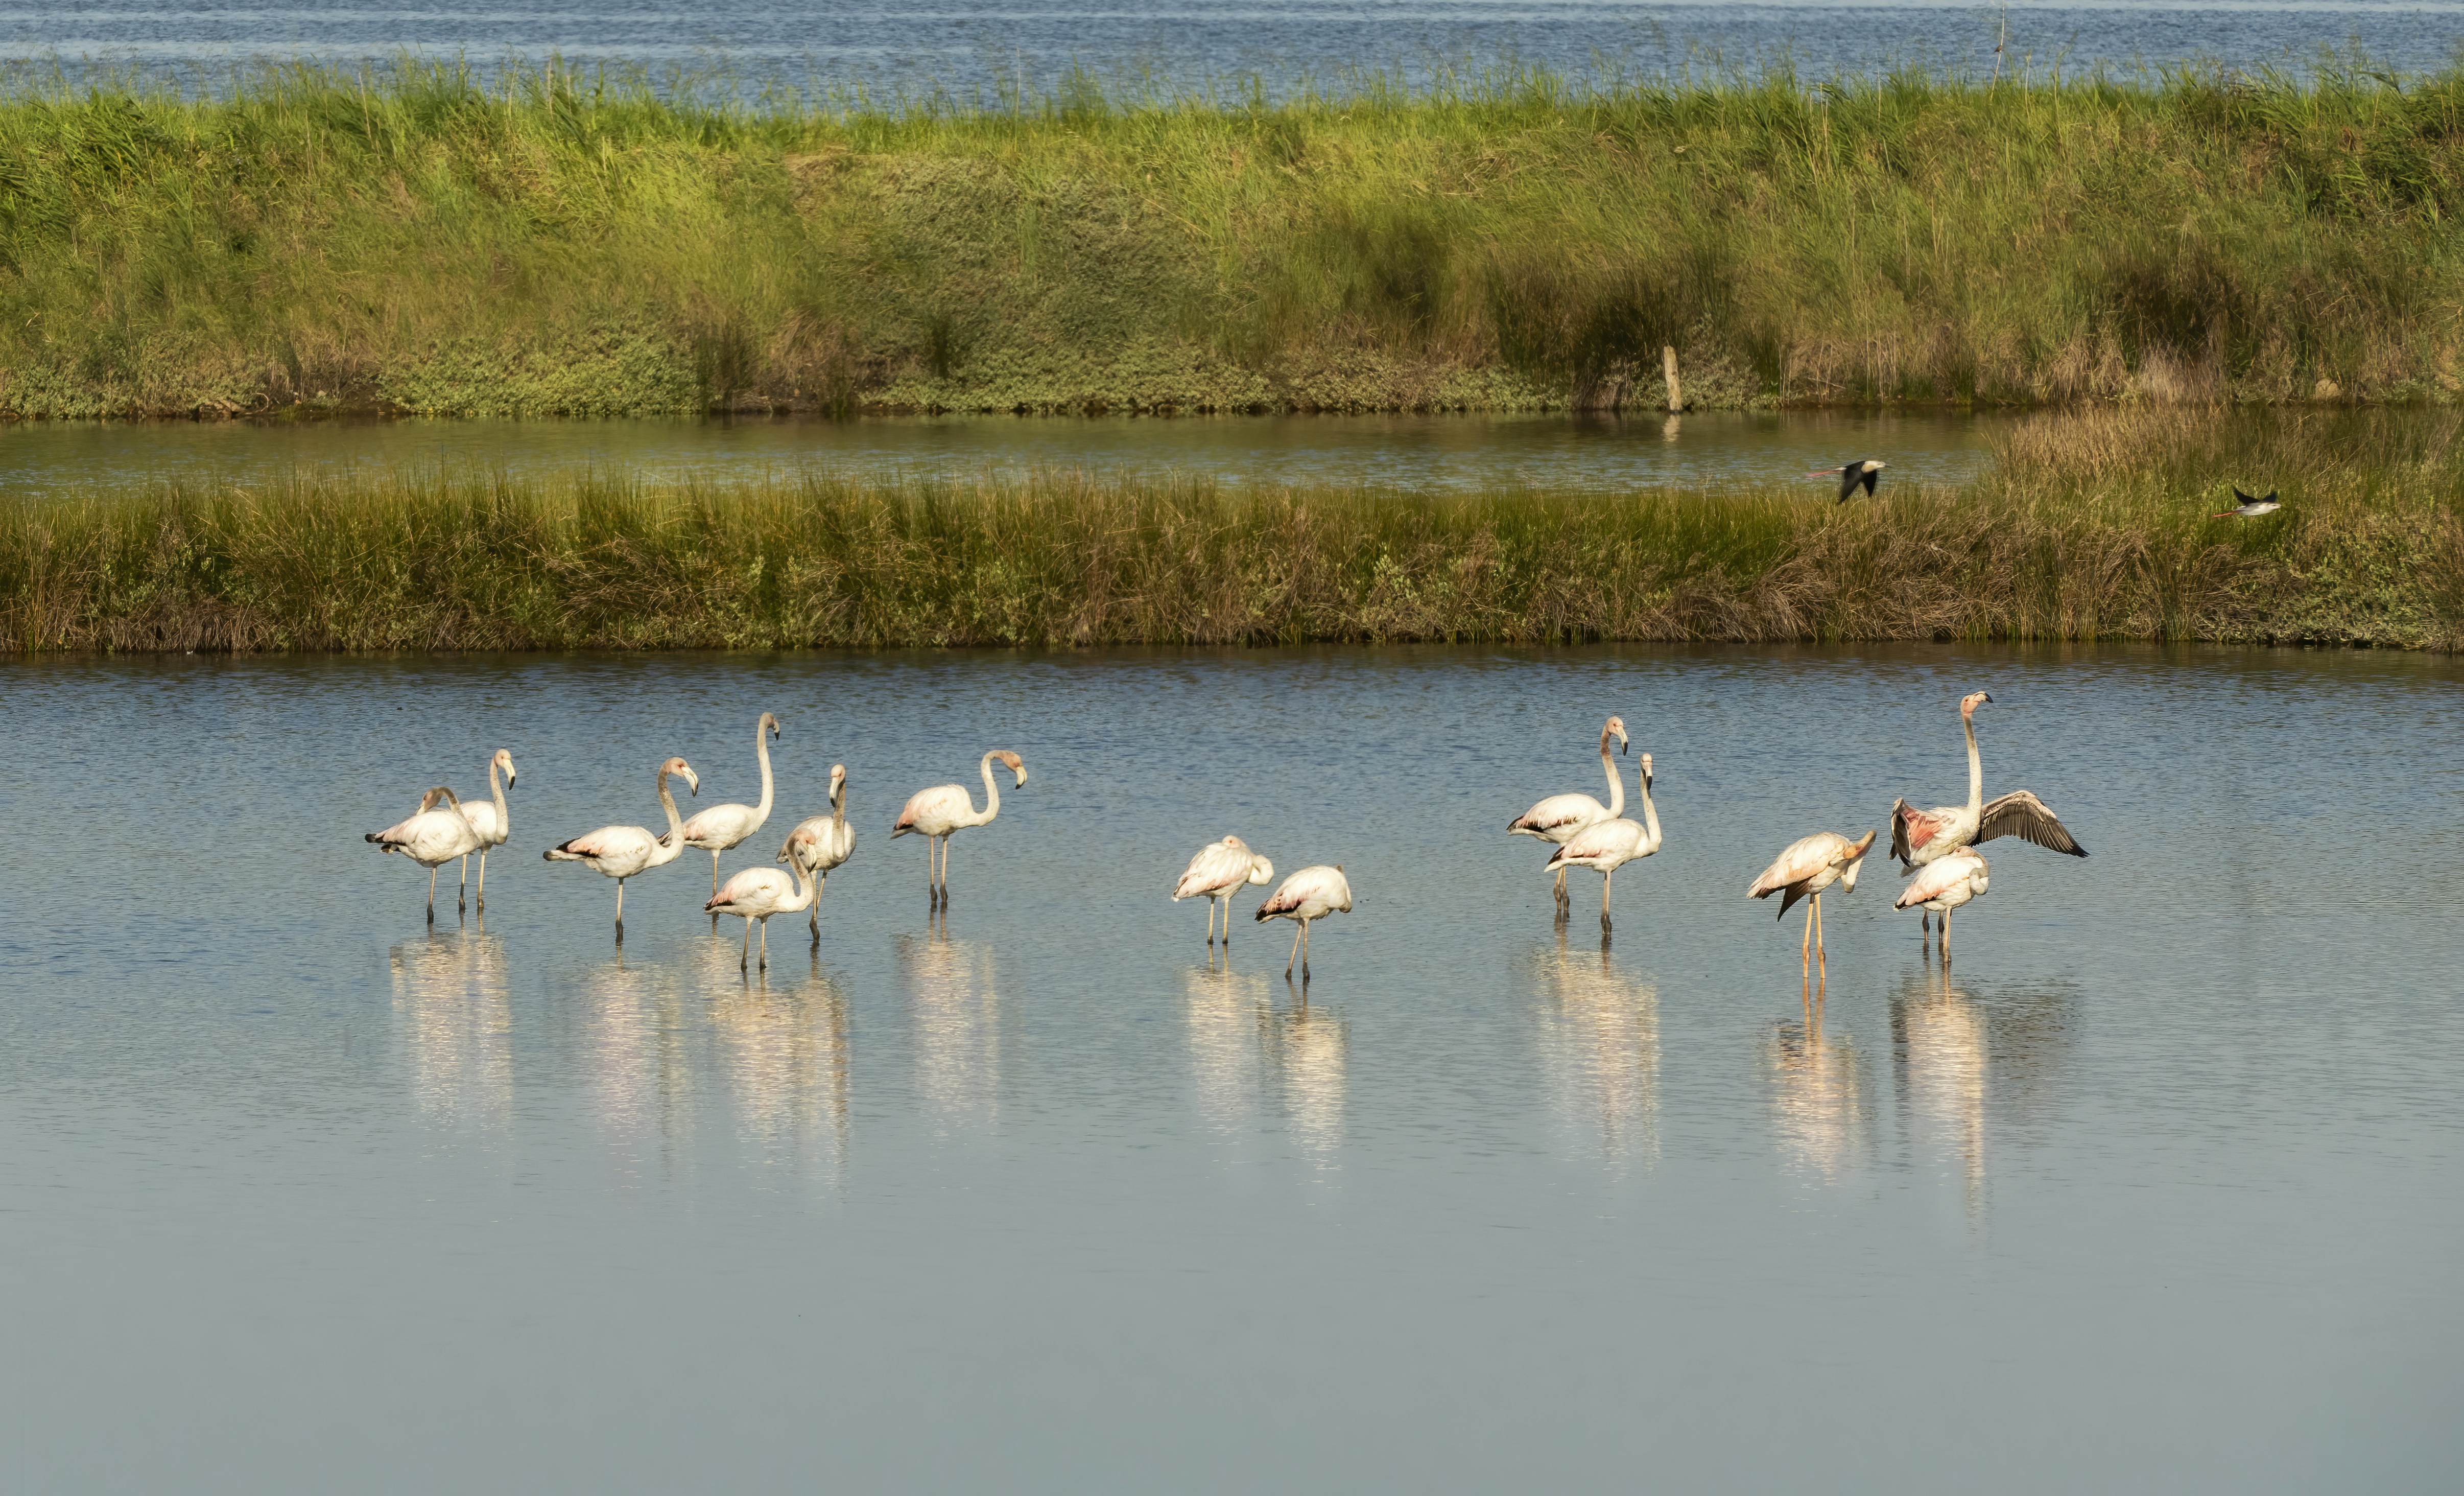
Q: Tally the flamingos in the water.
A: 14